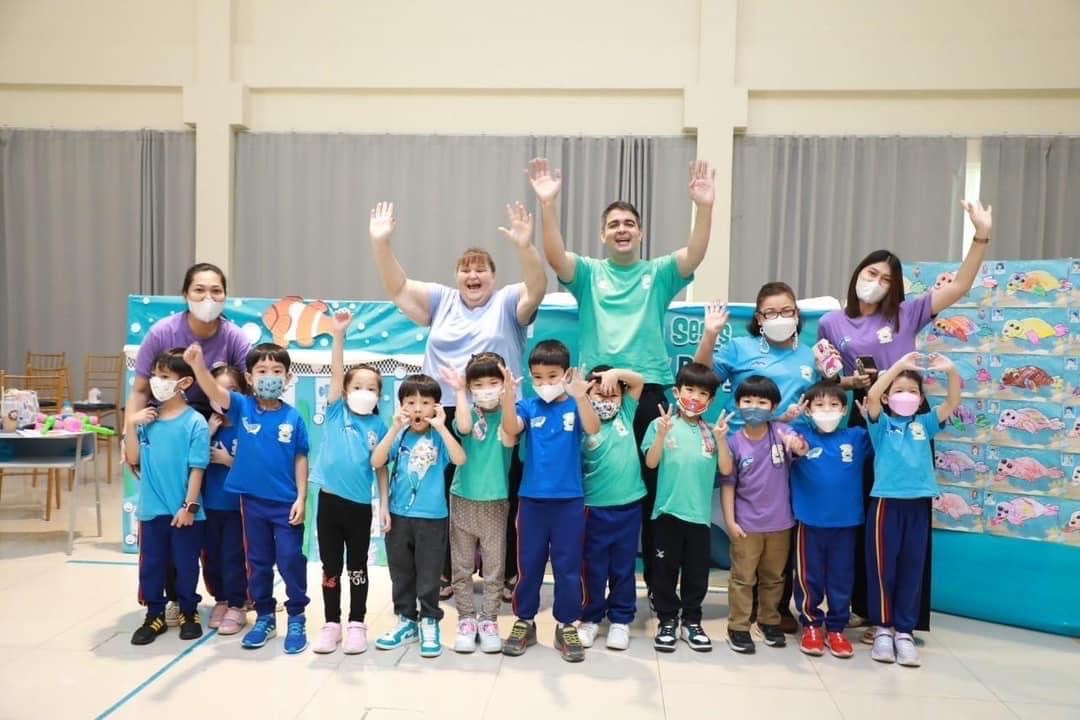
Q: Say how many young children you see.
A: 12